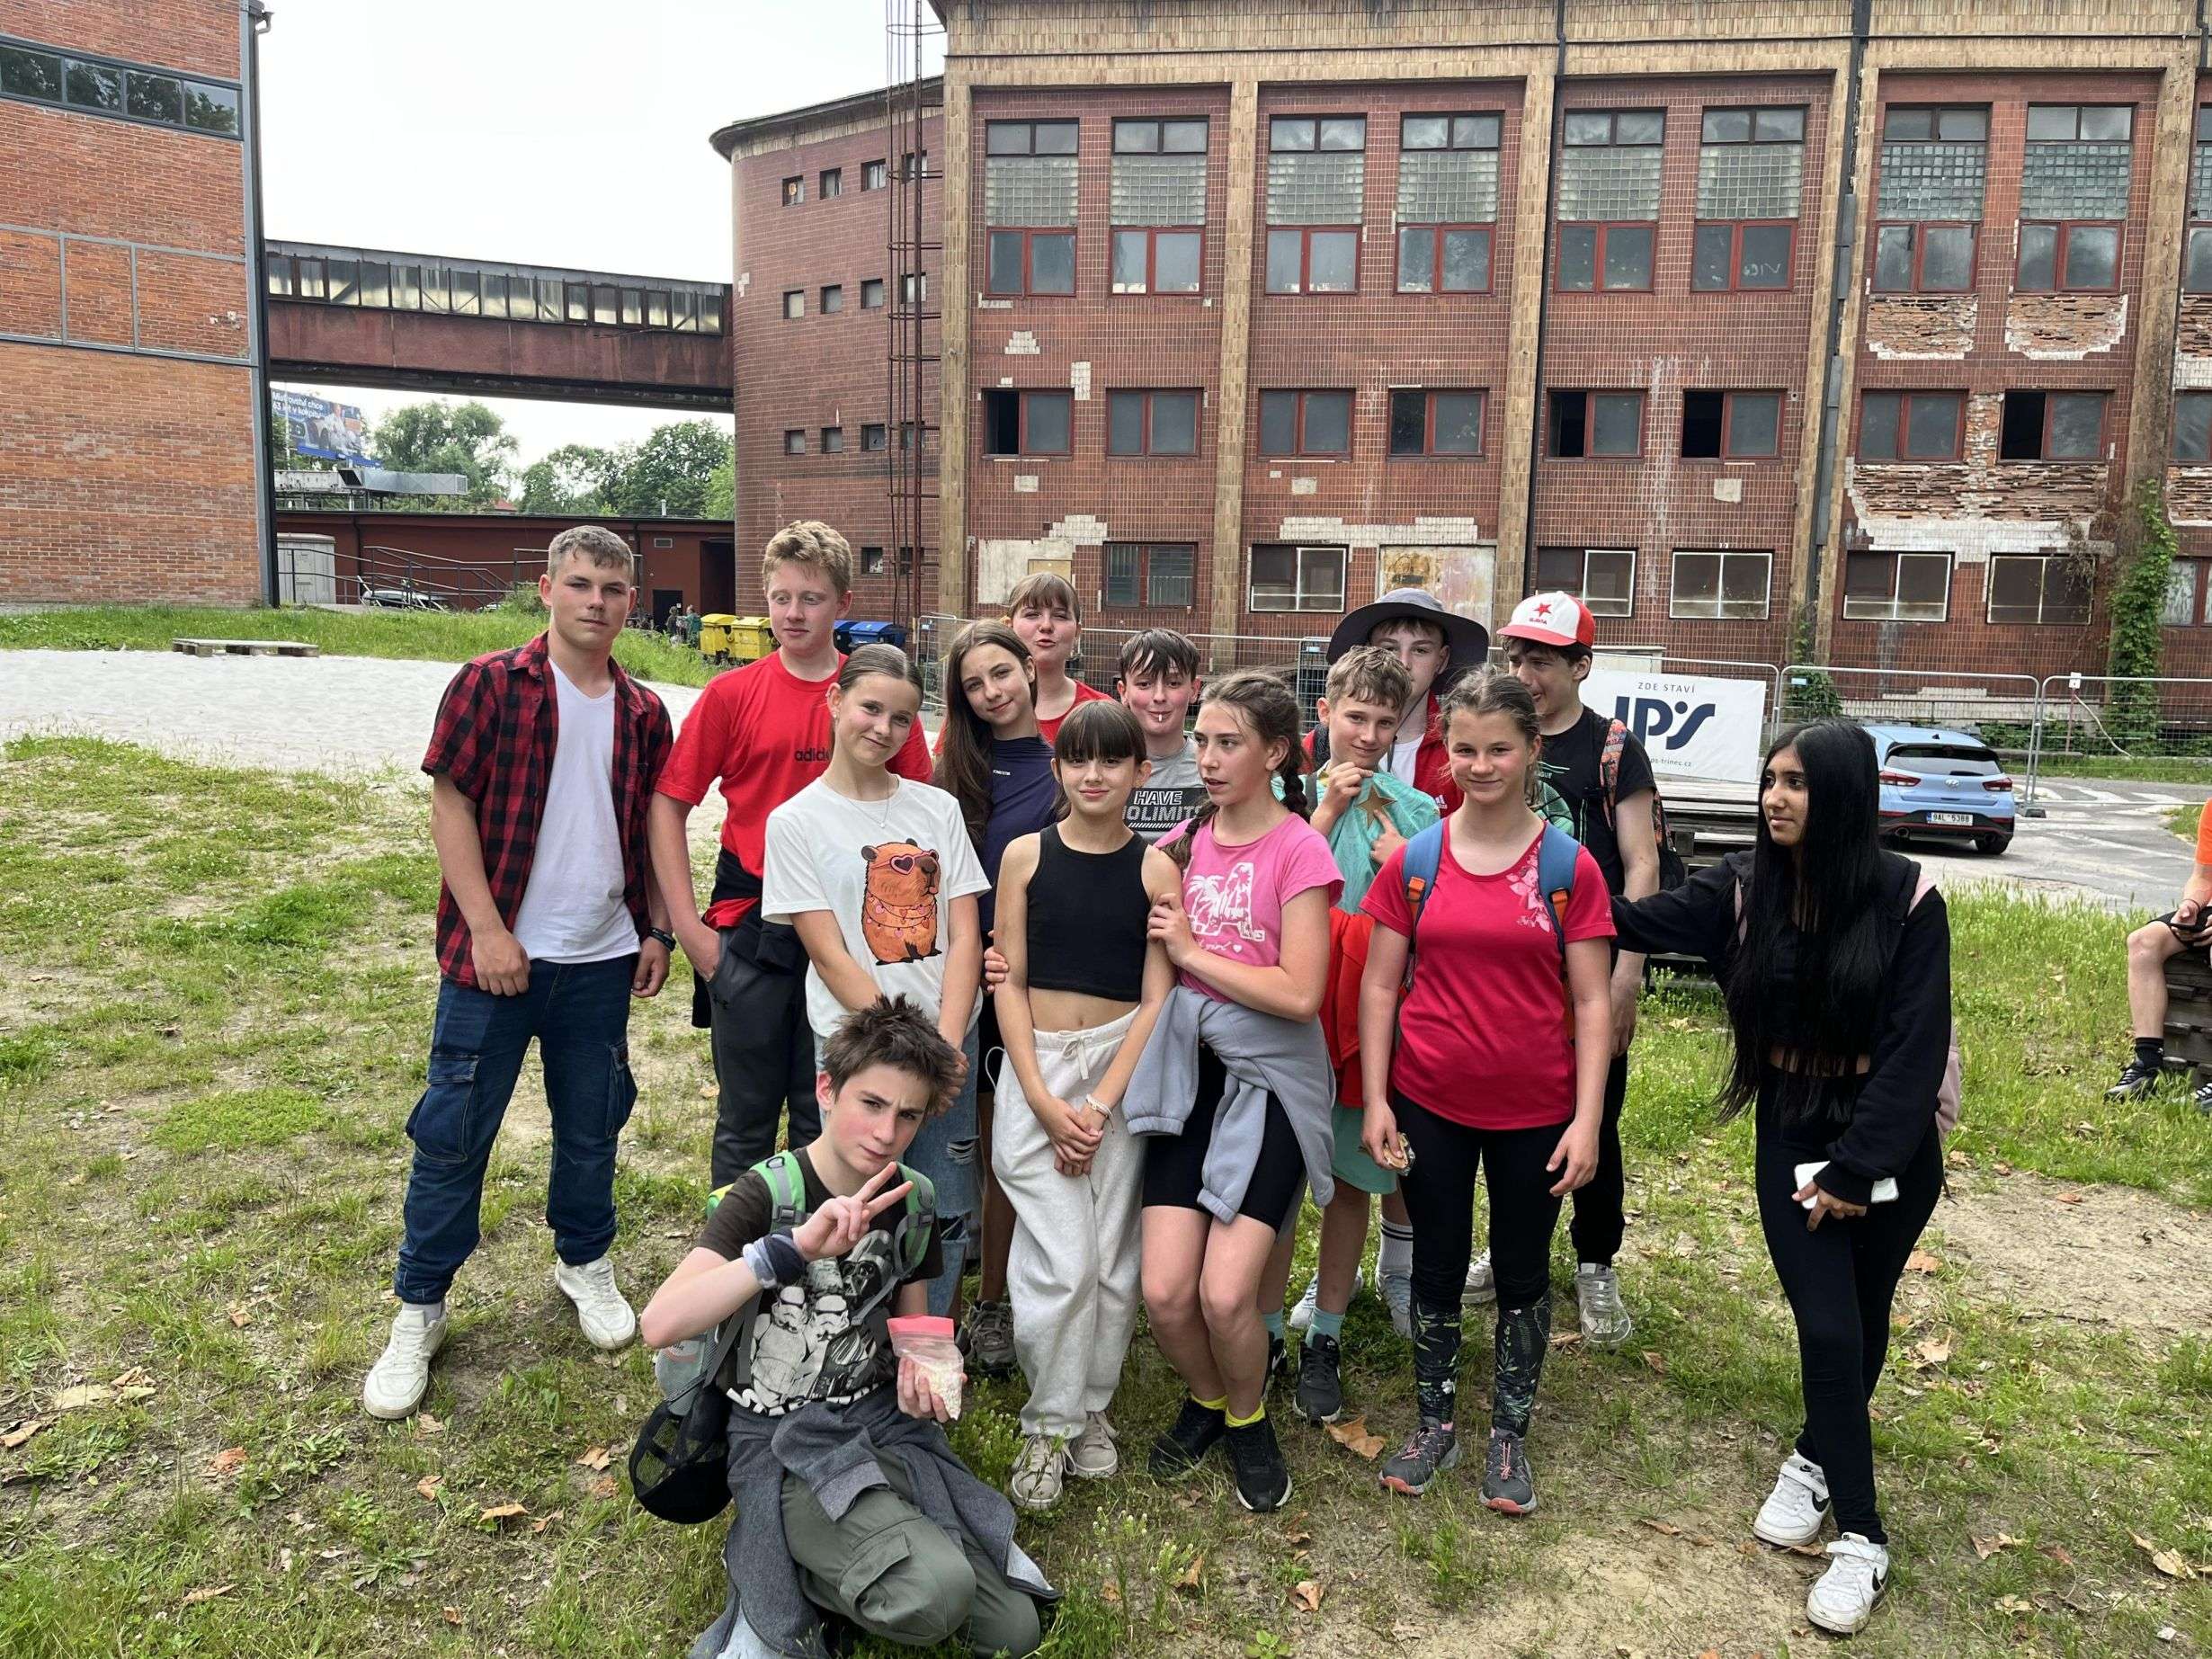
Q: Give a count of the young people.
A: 14